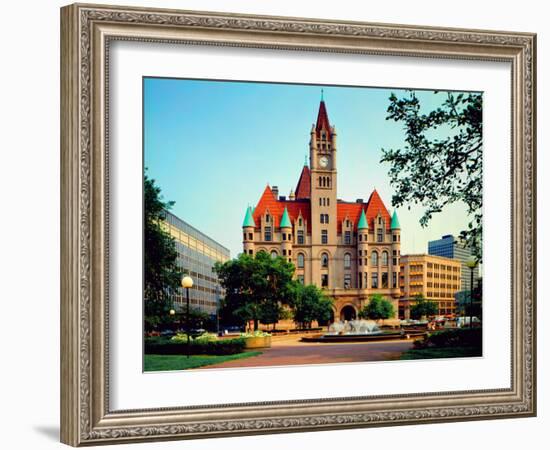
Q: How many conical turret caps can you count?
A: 4